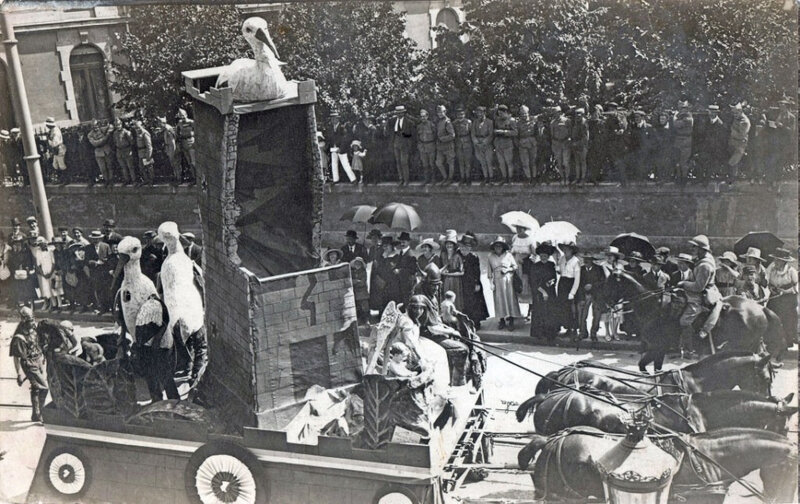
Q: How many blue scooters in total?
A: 0